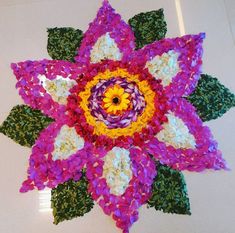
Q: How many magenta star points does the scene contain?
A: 6